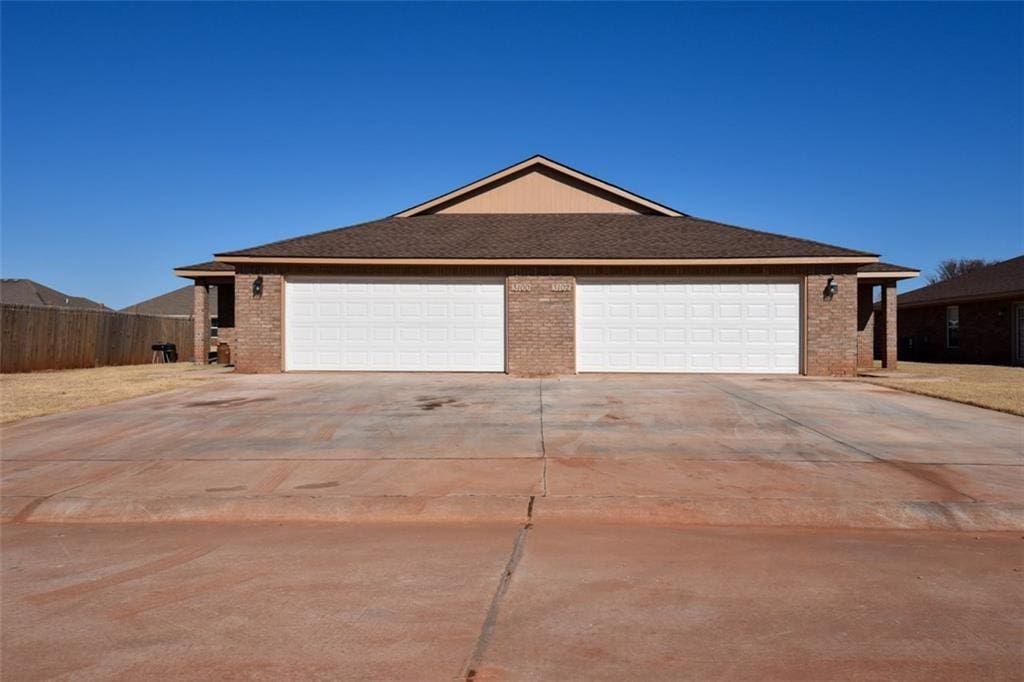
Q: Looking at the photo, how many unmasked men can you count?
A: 0